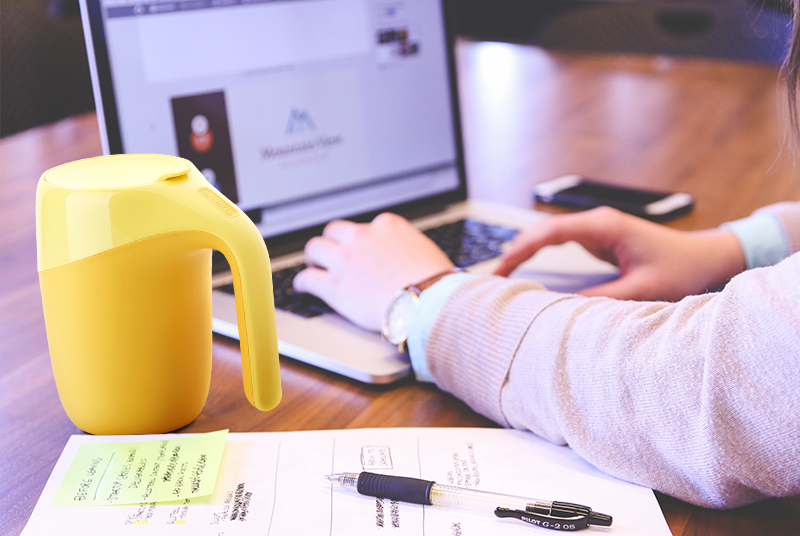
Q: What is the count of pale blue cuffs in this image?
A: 2